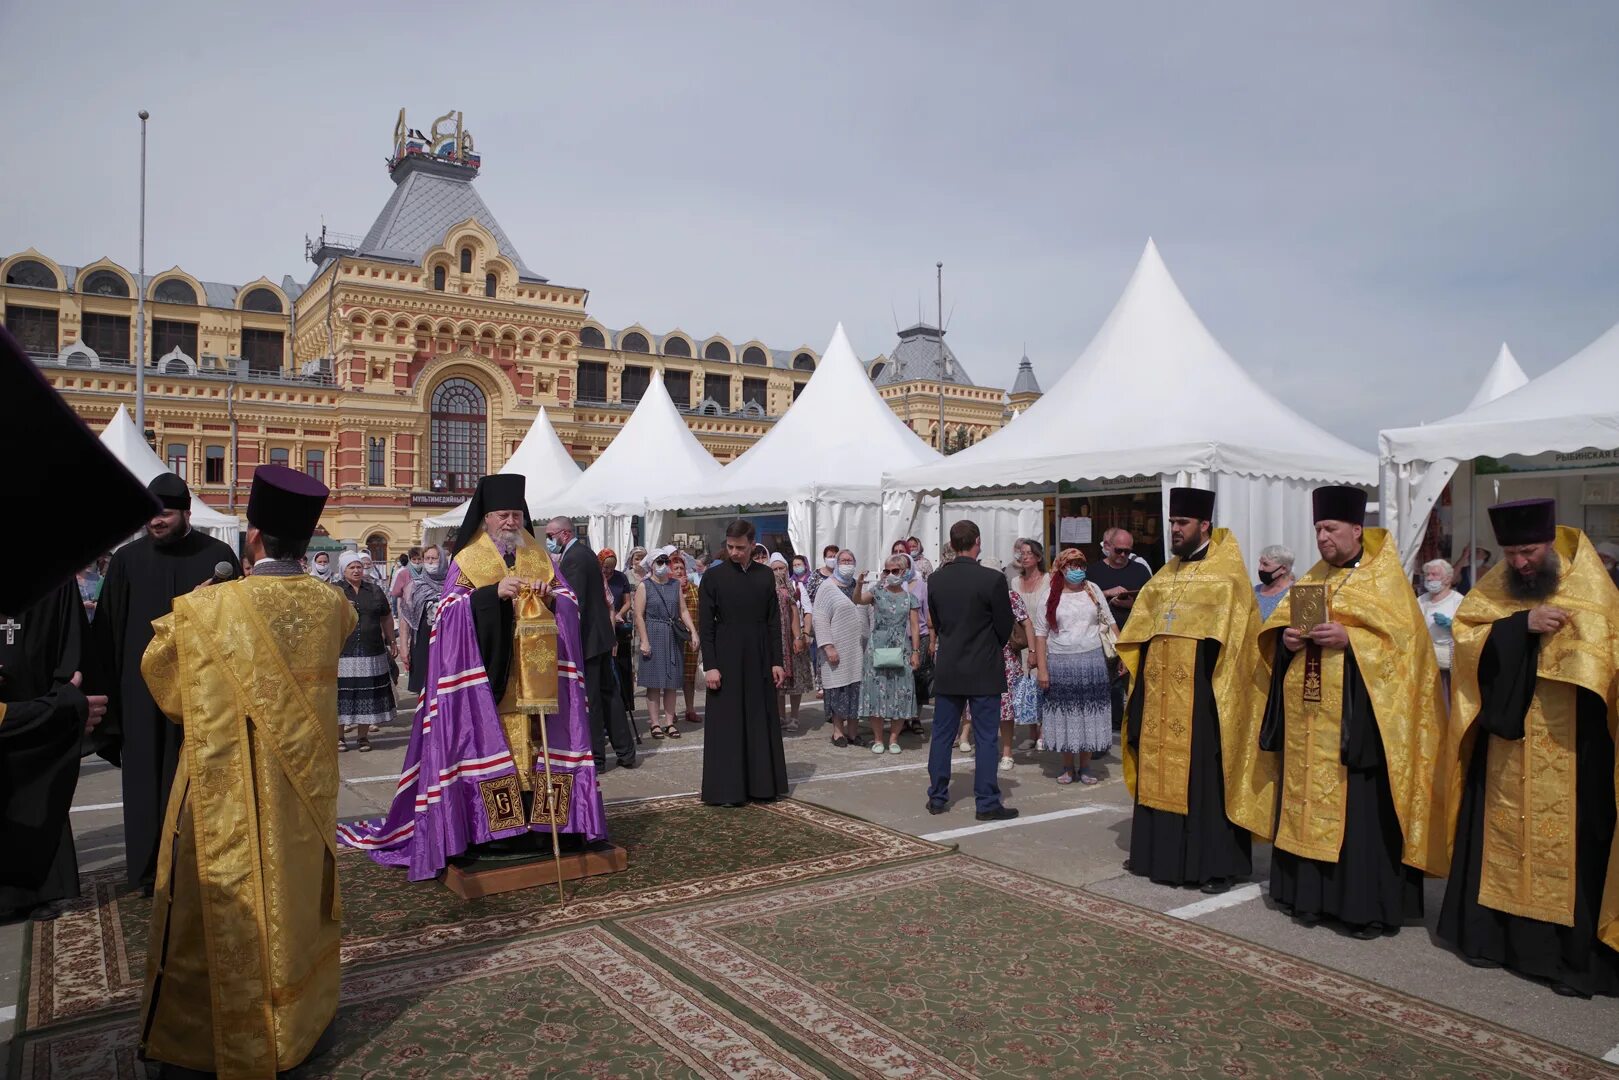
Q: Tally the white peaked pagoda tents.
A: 7